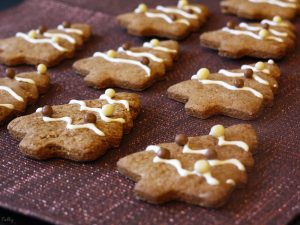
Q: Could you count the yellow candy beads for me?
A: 15